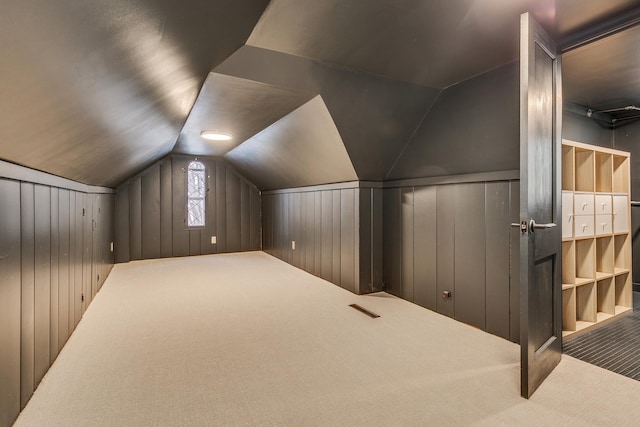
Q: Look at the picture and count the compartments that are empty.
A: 12